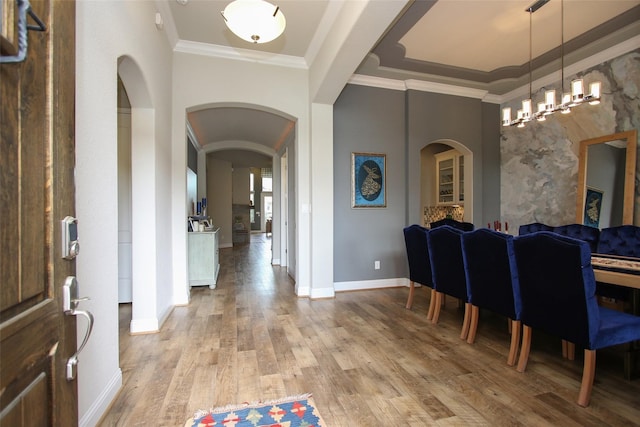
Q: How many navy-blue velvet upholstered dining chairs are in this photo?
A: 8